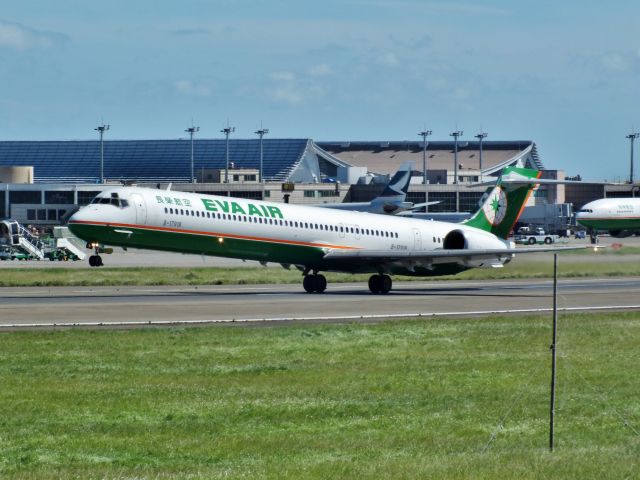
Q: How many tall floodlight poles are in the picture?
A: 8